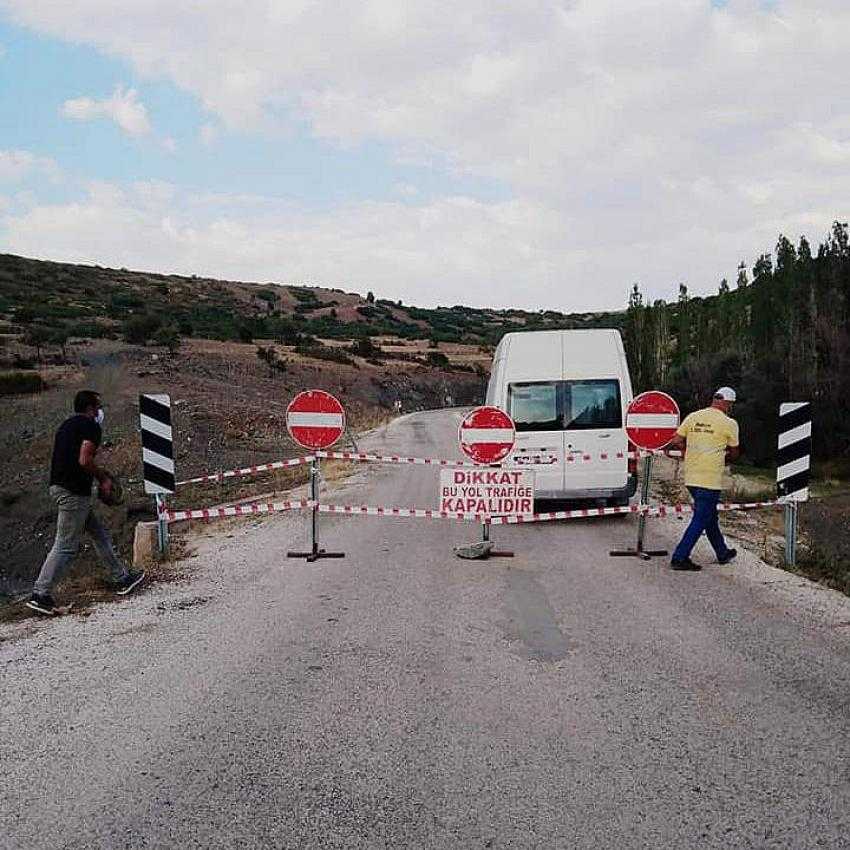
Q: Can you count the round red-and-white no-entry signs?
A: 3